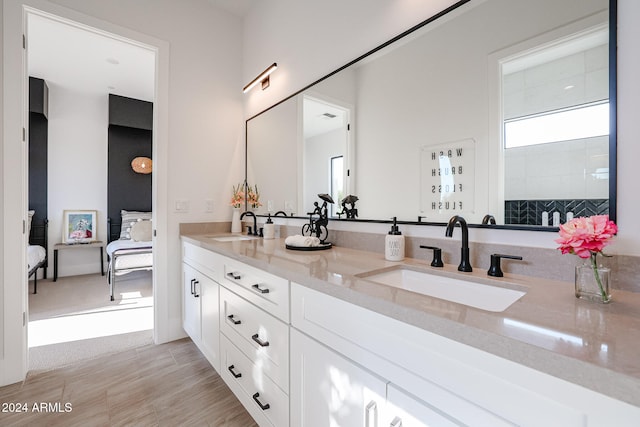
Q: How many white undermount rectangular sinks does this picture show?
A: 2